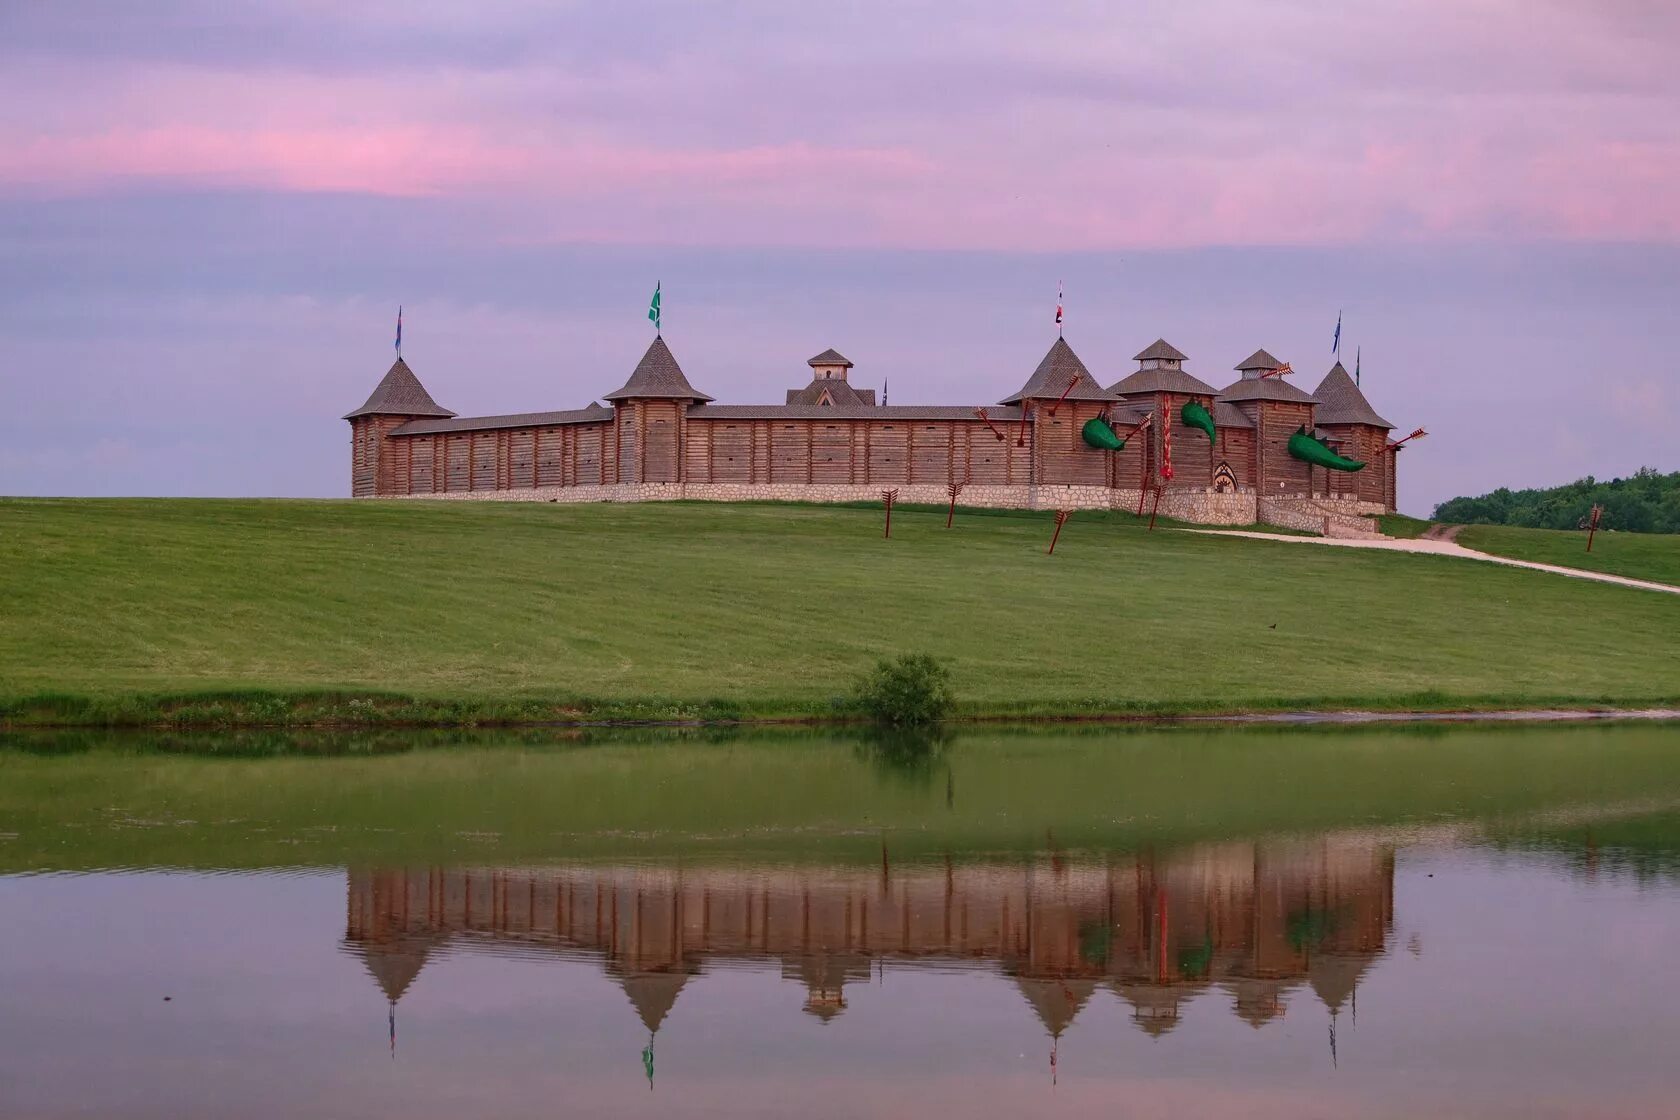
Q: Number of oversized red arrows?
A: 12